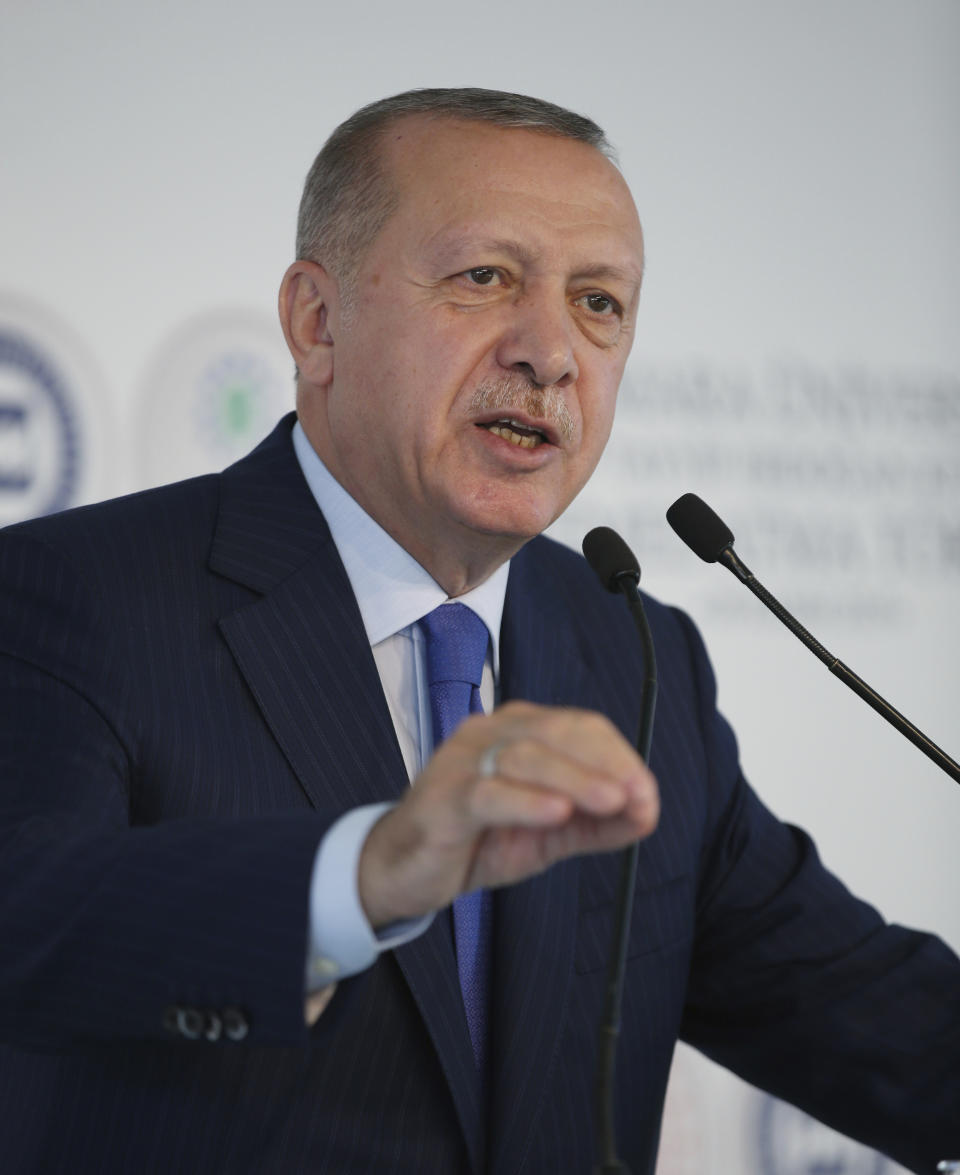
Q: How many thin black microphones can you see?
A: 2